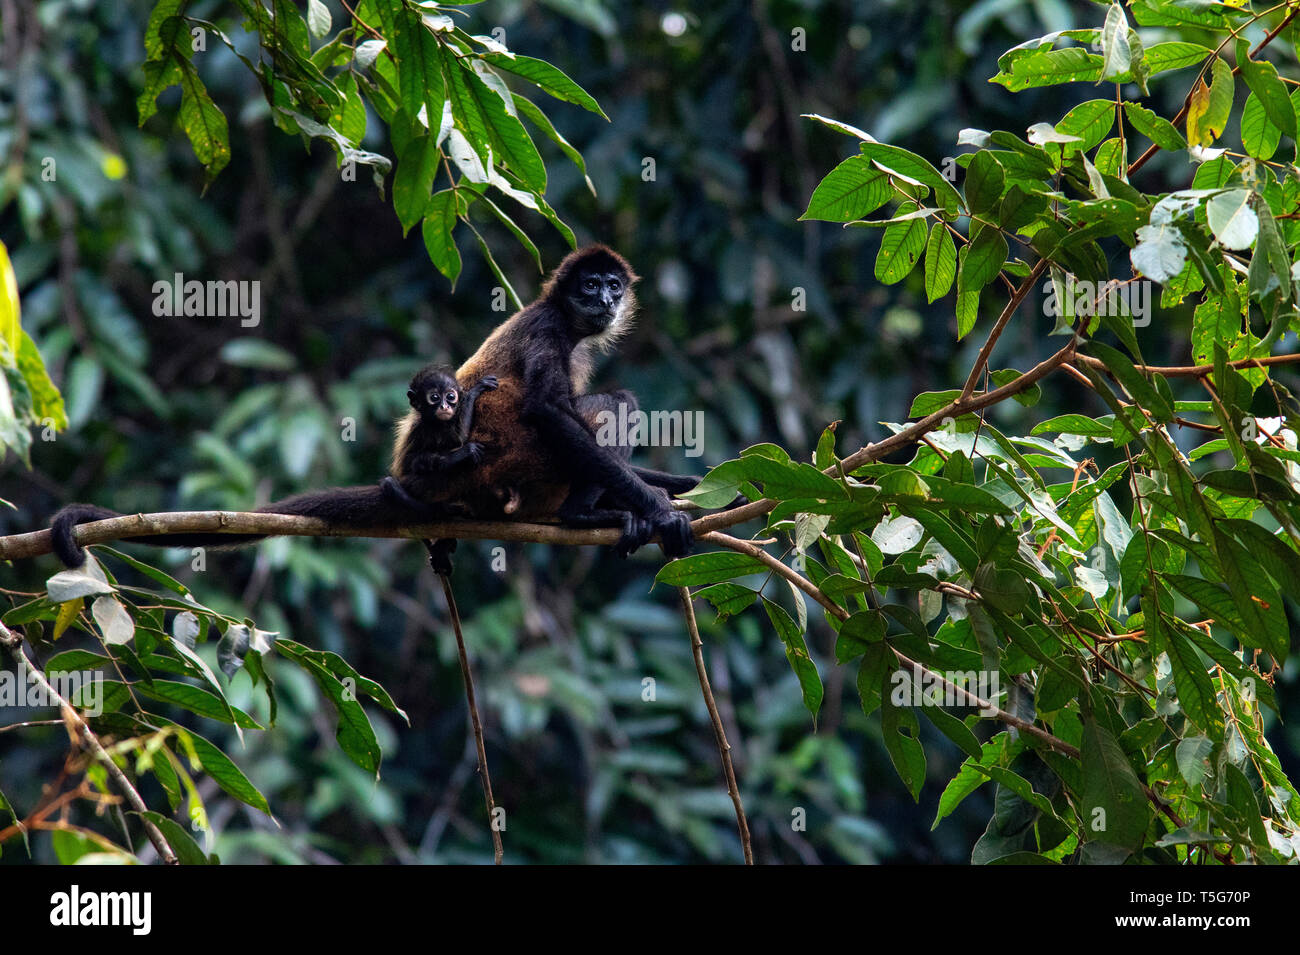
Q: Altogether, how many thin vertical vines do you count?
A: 2